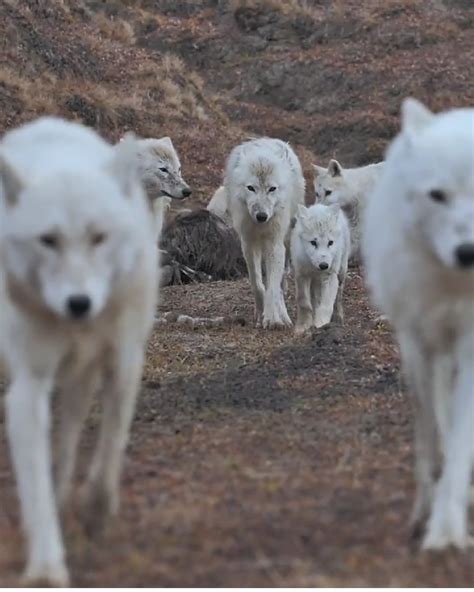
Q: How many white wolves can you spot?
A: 6